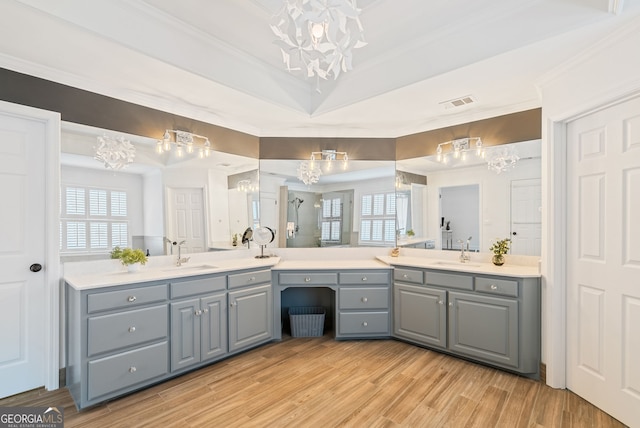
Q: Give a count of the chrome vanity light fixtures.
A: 3